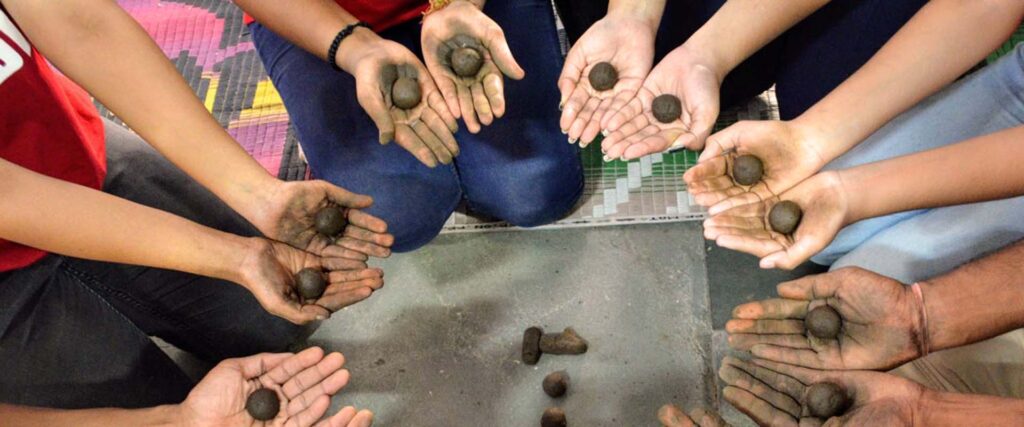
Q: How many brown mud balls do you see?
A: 13